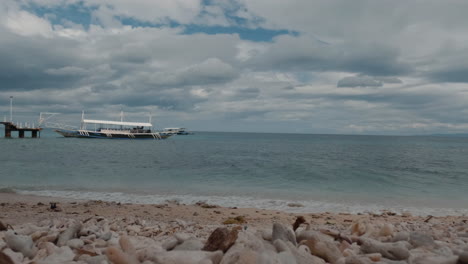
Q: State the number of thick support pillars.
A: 3